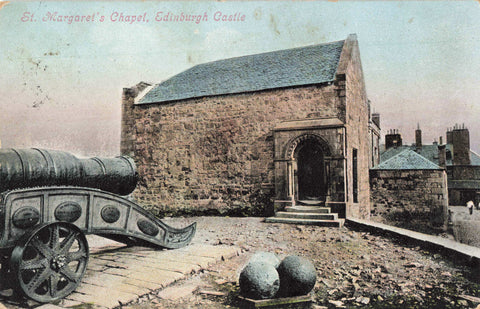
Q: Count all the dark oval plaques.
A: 4